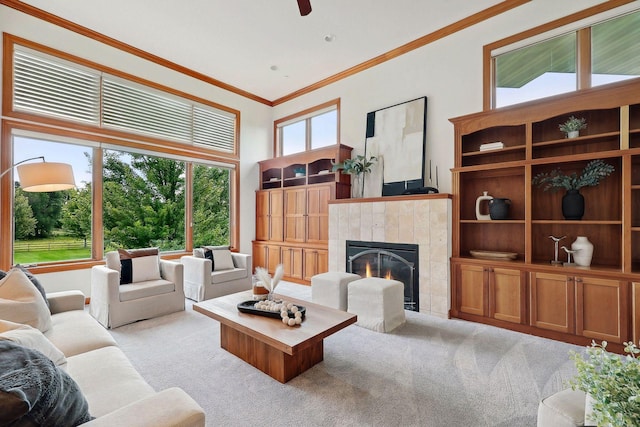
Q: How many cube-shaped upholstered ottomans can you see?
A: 2